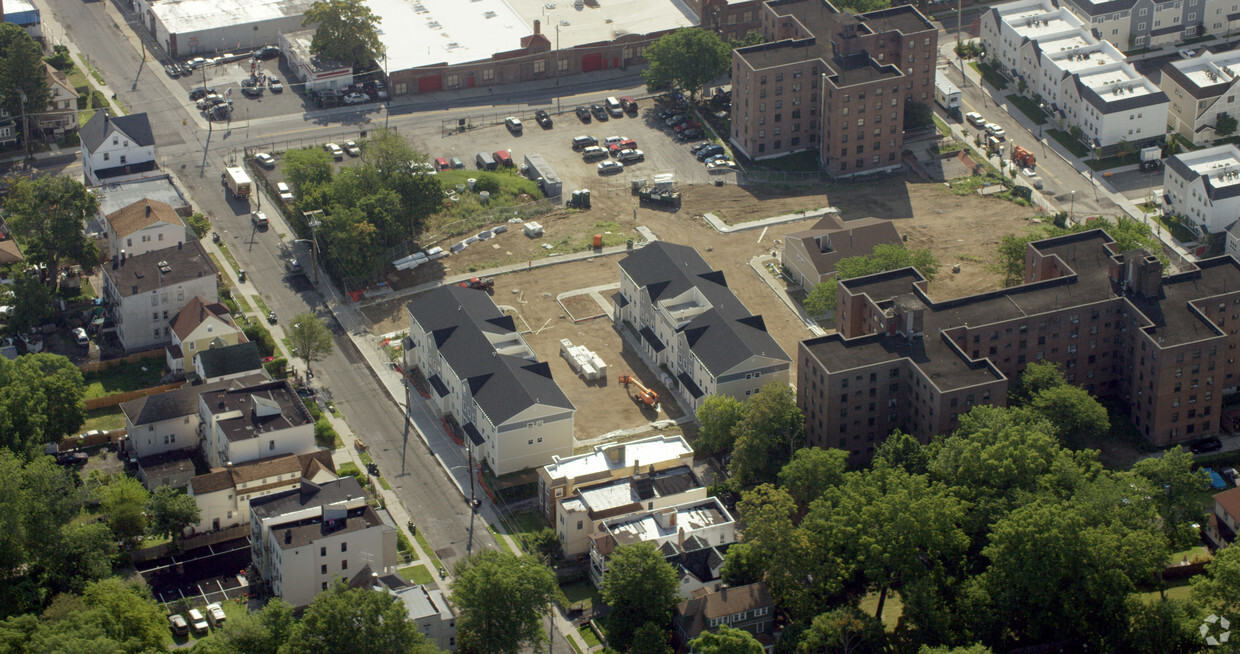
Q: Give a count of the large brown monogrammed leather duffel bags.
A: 0